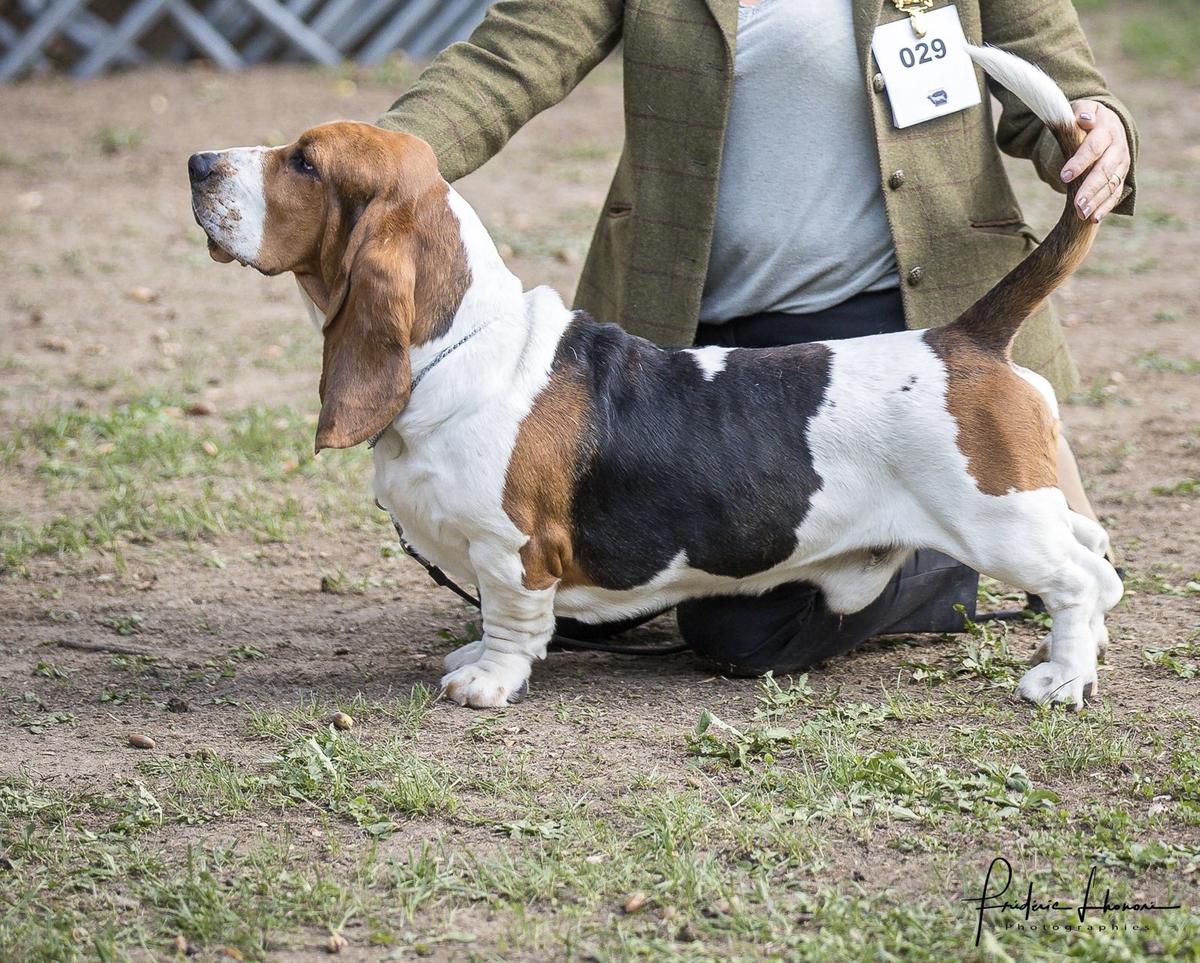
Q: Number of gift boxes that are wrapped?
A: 0